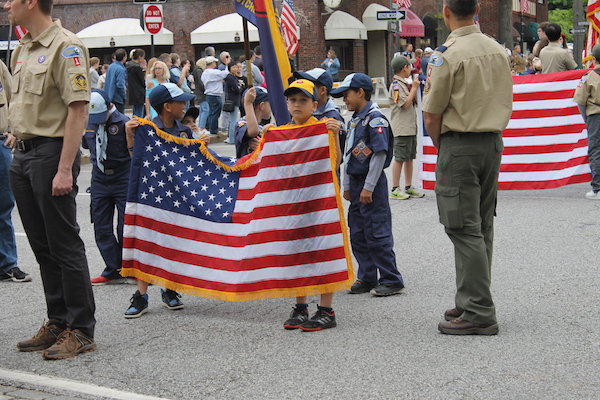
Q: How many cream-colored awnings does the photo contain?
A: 4